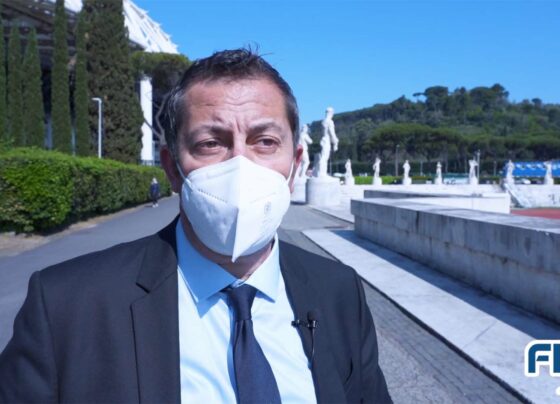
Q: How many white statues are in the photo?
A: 9